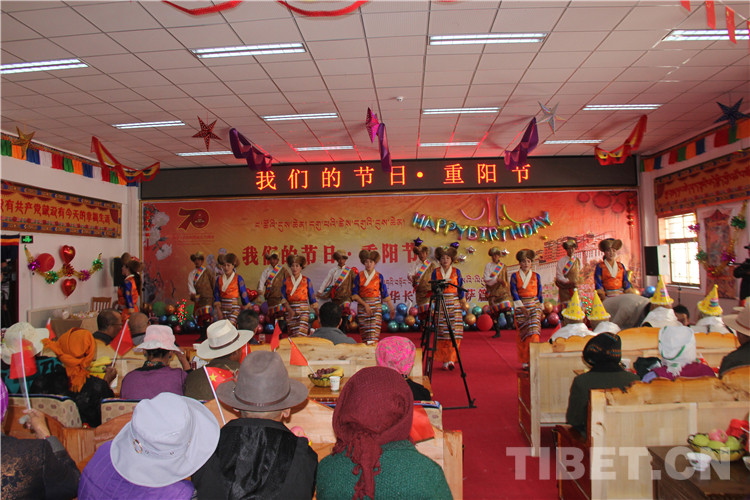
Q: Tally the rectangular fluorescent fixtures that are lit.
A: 12